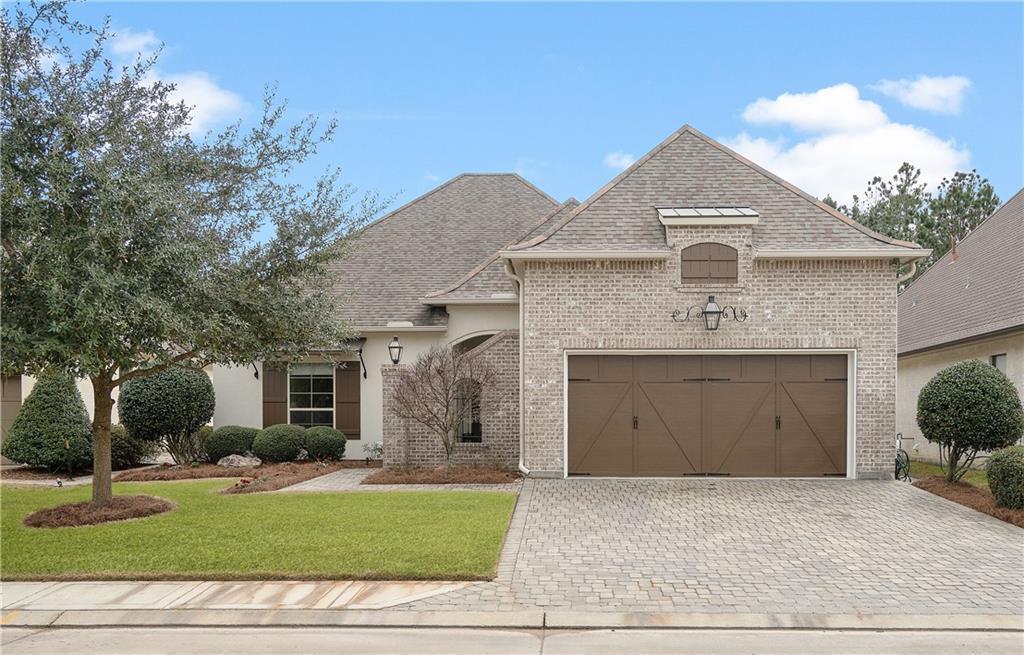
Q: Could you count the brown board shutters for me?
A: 4